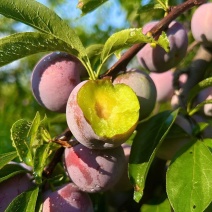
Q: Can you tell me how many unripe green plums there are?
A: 1